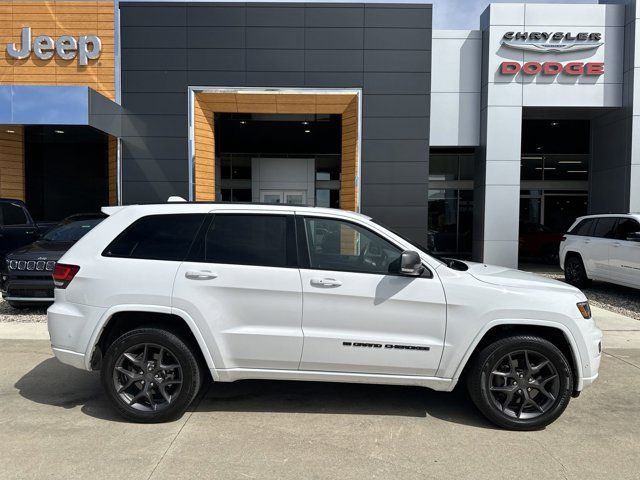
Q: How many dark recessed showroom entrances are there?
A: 3